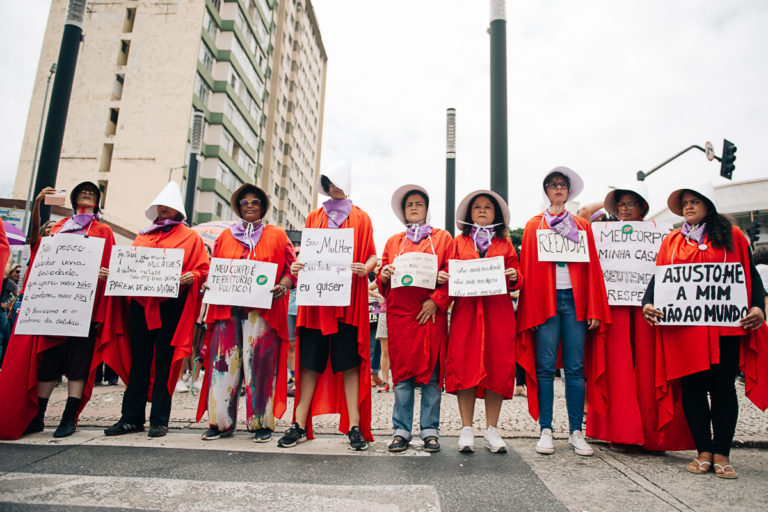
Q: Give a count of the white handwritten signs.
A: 9